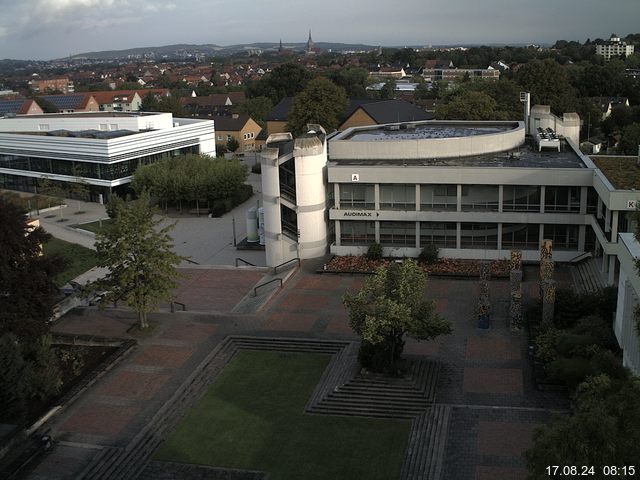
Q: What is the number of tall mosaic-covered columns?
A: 3